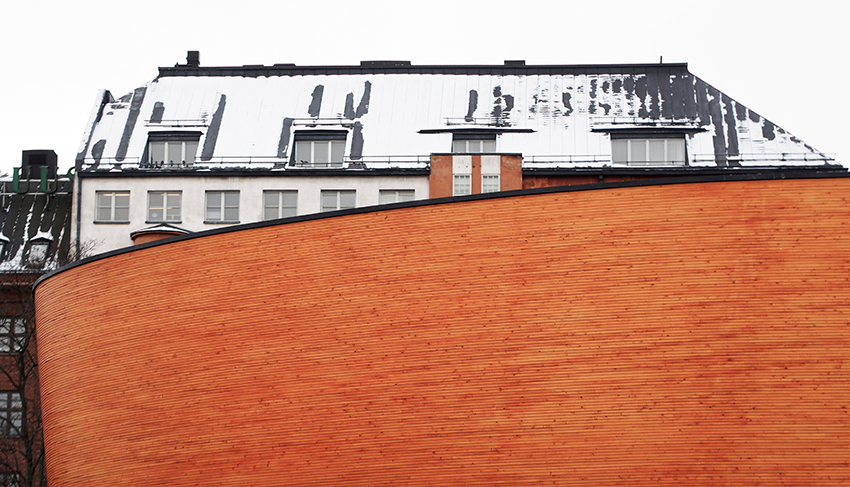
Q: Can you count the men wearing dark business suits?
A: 0